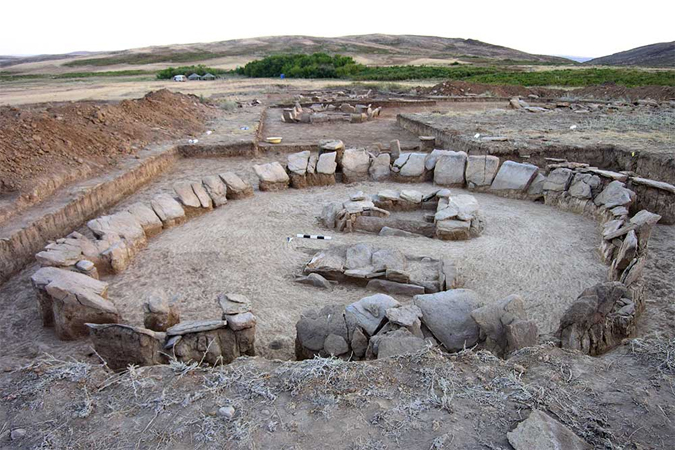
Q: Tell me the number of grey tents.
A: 2